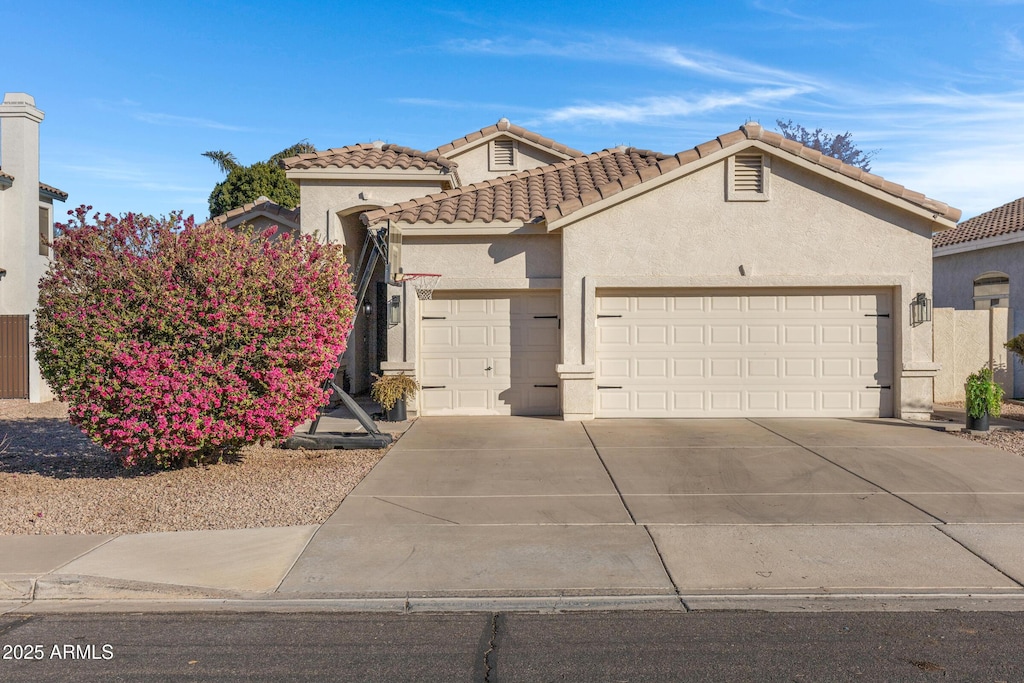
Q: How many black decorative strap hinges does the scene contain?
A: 8